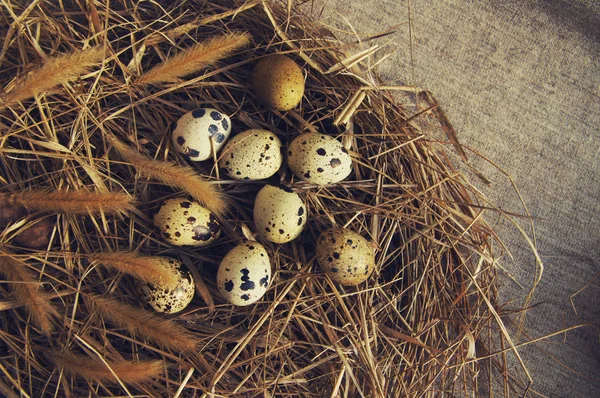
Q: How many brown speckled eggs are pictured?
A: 2